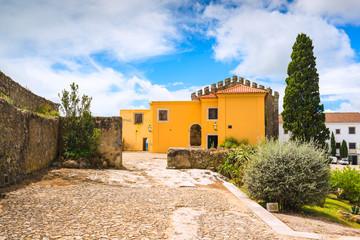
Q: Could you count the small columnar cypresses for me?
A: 2